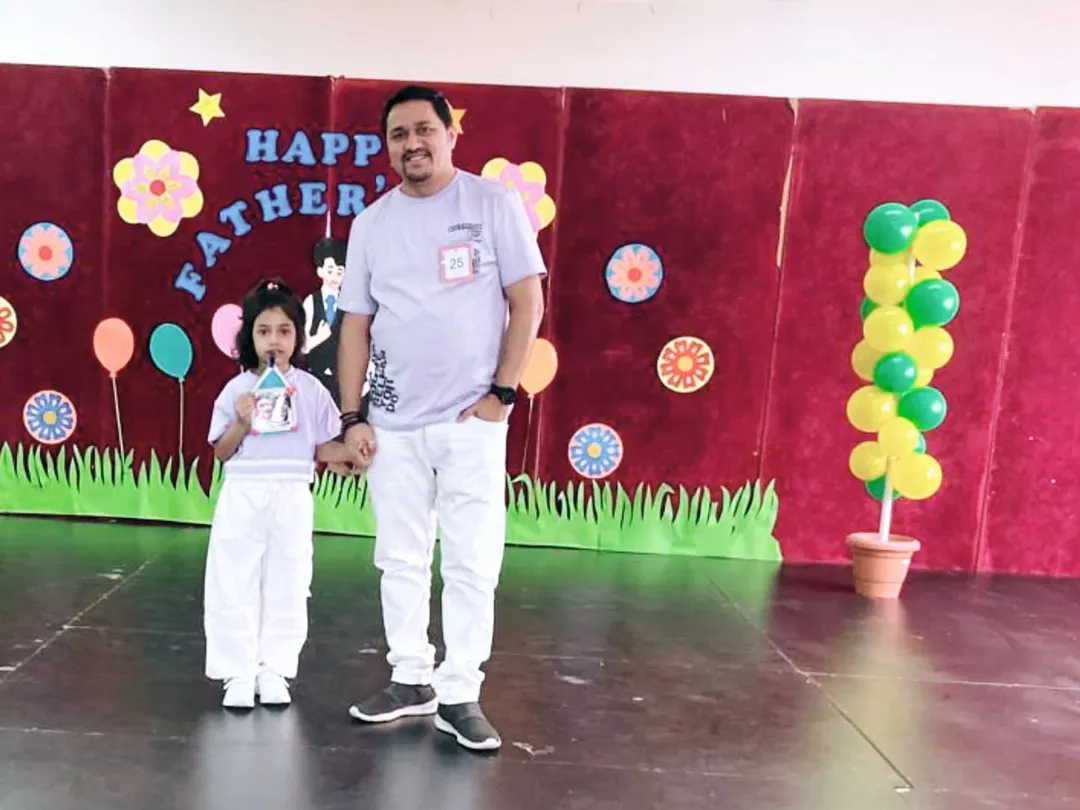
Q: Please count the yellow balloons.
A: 12